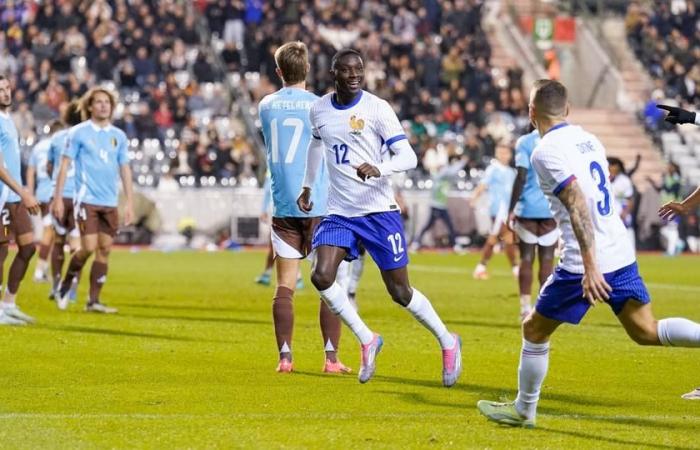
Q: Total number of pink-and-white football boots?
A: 2